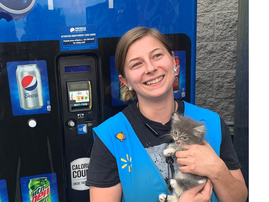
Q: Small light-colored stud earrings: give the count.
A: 2